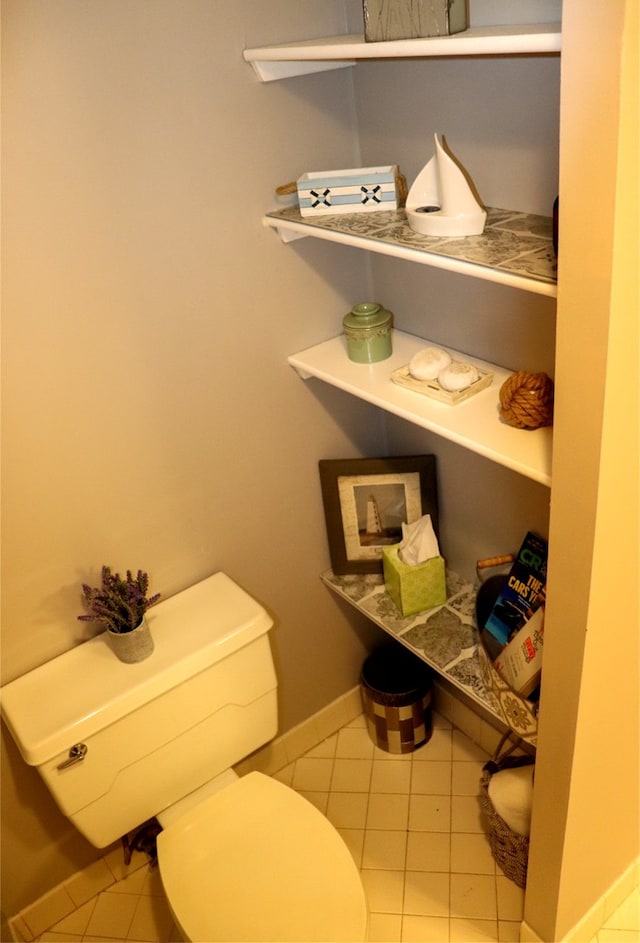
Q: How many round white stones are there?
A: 2